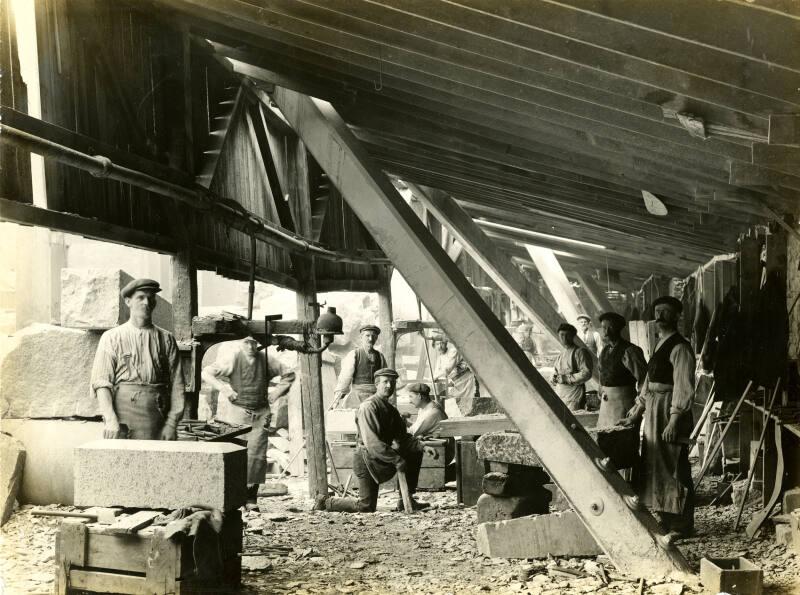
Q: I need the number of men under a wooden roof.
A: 11